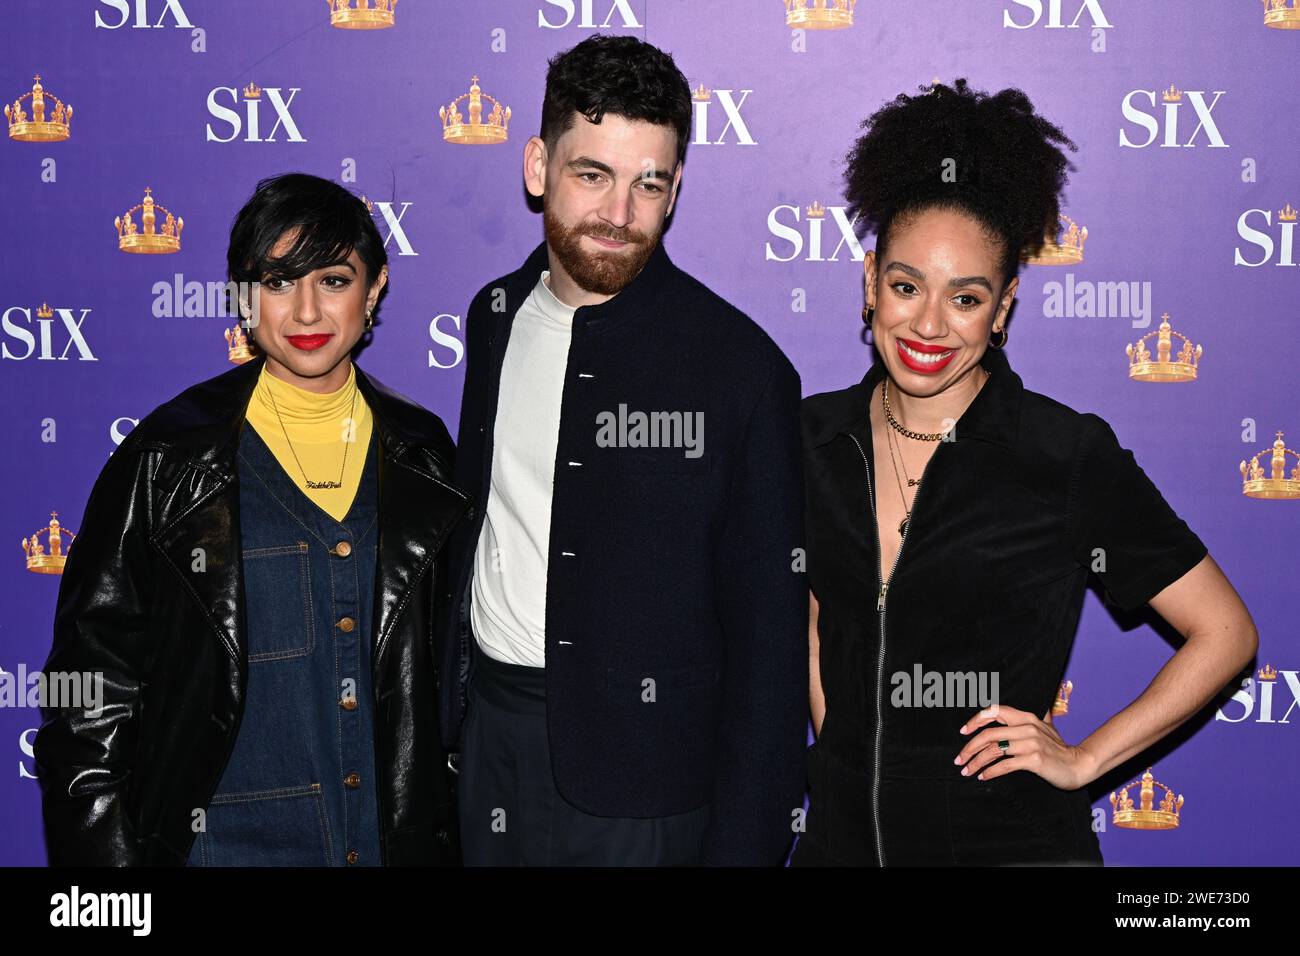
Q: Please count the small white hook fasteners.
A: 4